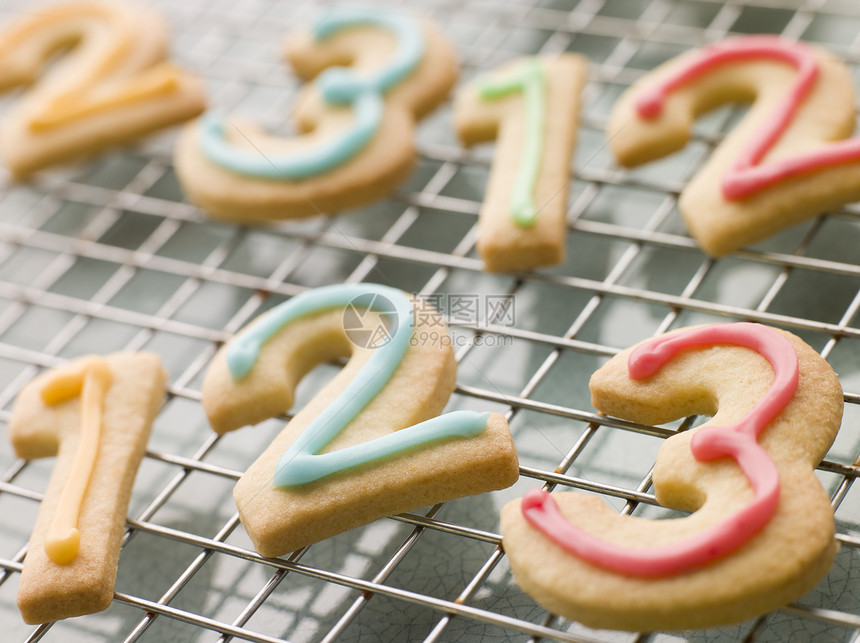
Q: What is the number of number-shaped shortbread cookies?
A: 7